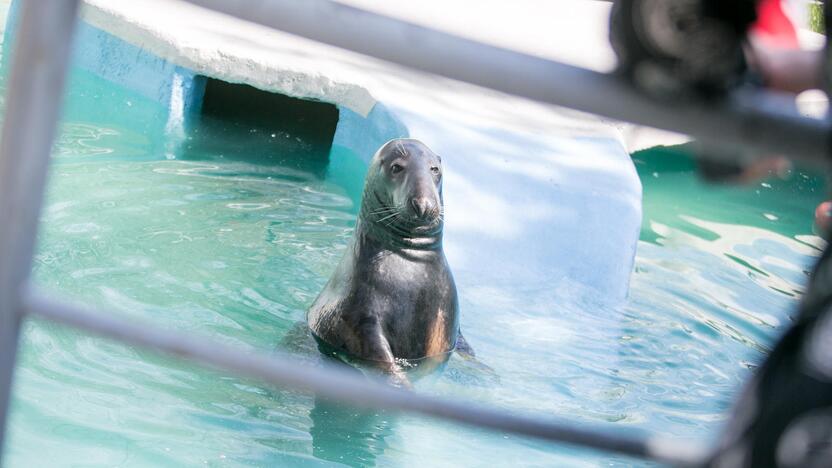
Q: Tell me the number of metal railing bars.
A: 3